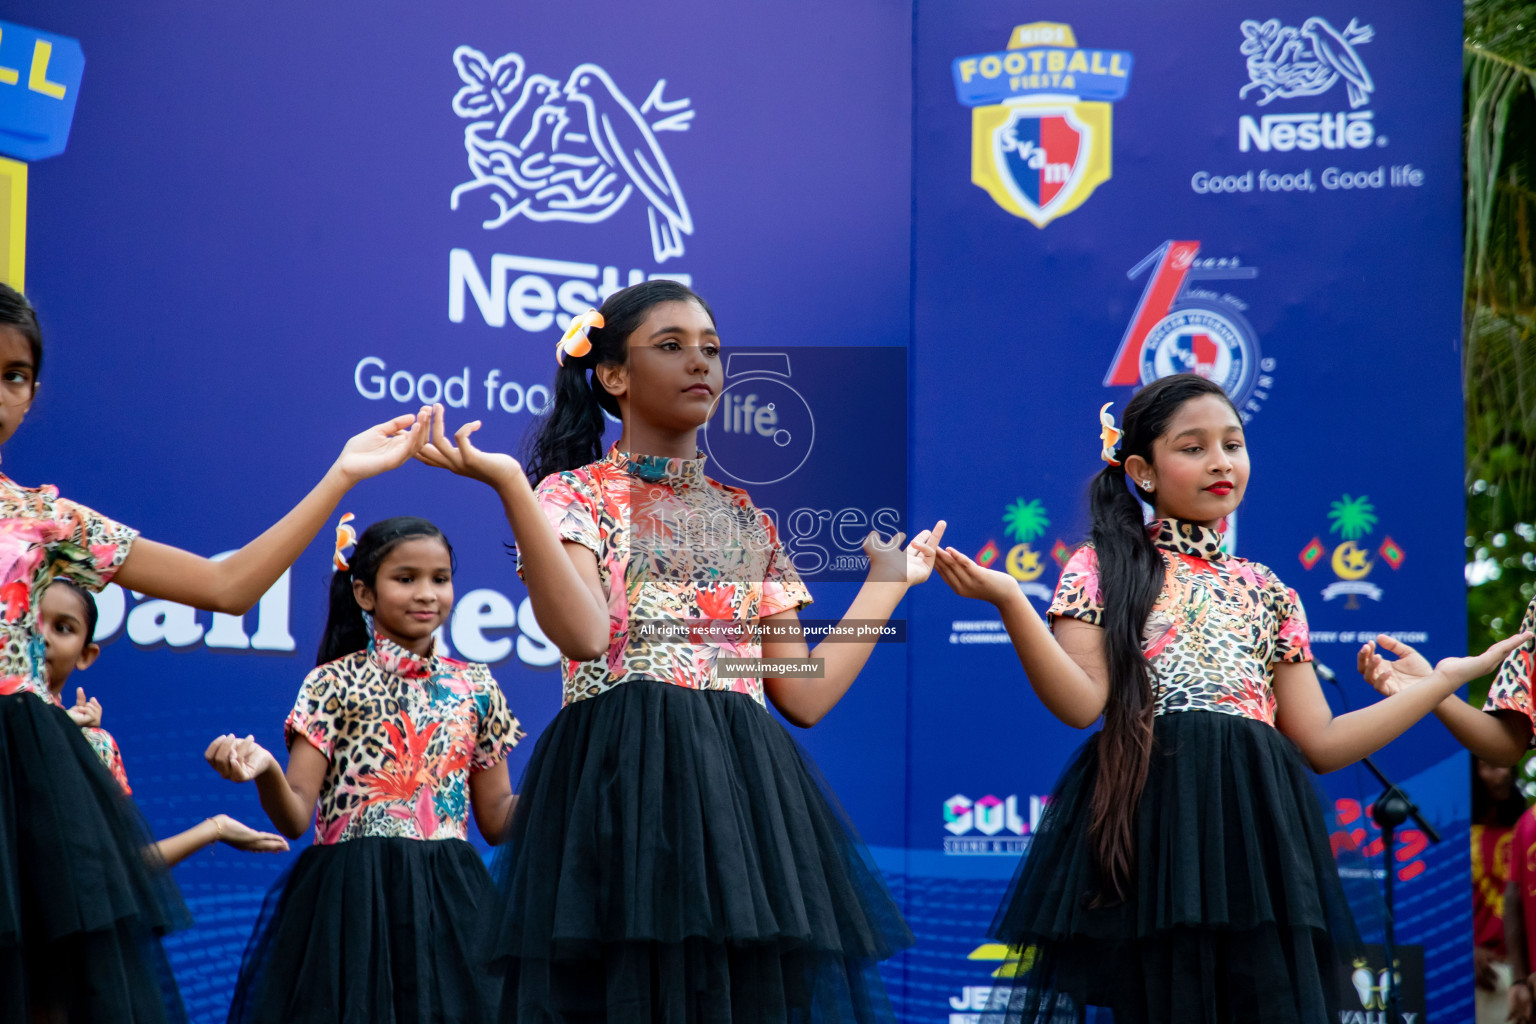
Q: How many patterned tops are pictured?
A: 6